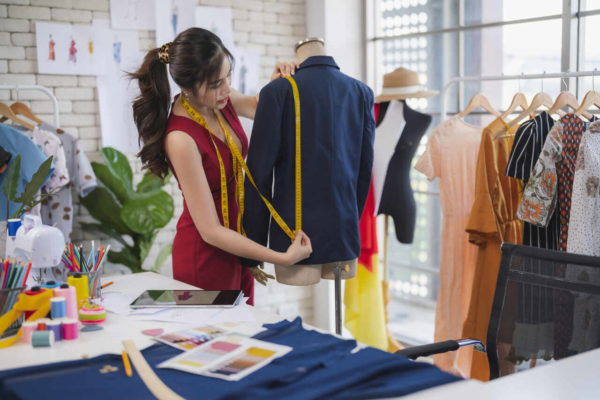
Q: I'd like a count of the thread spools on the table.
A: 10